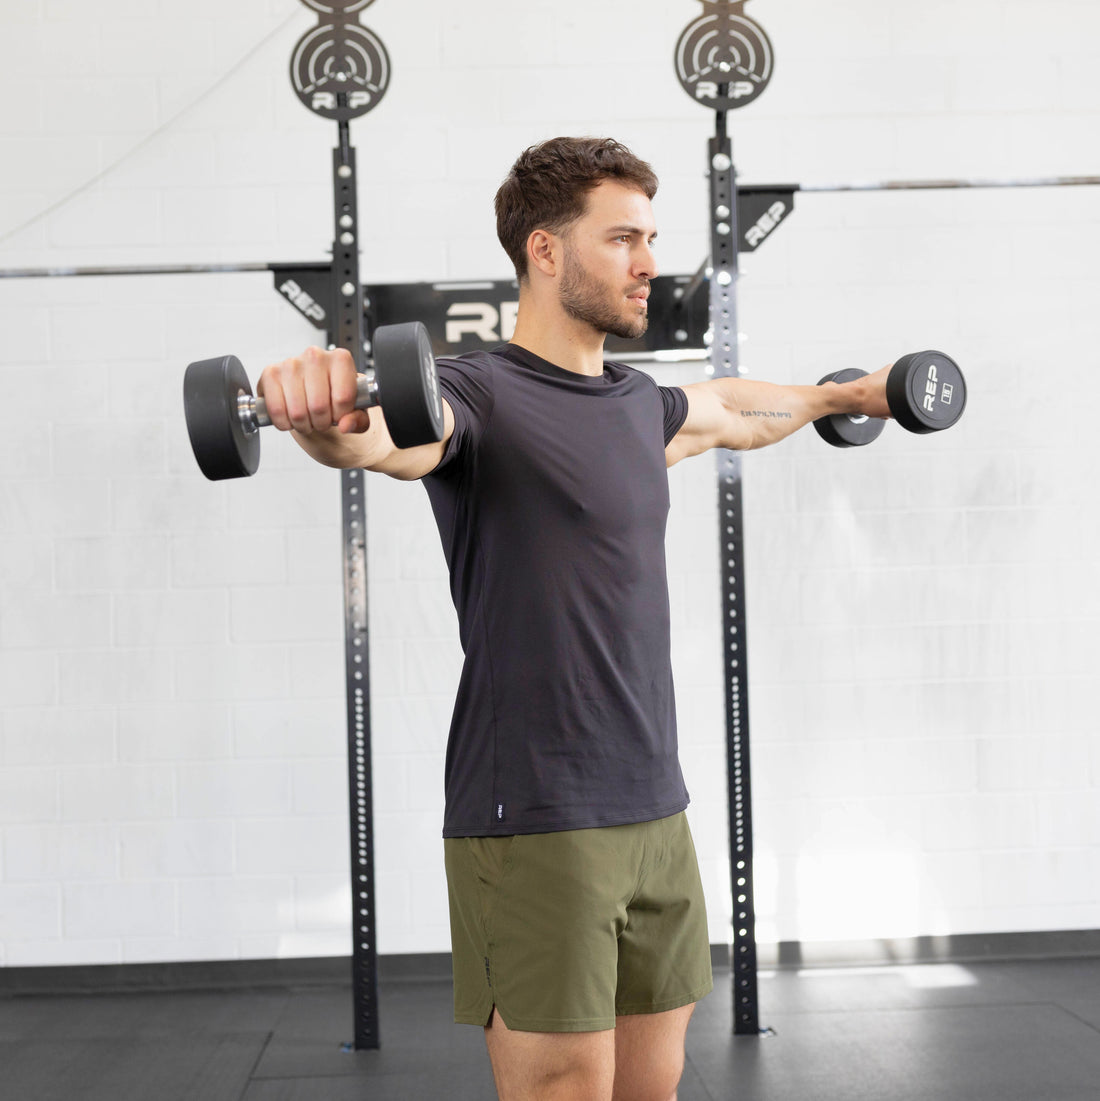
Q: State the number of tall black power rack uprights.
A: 2